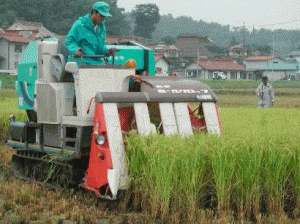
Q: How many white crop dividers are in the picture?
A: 5